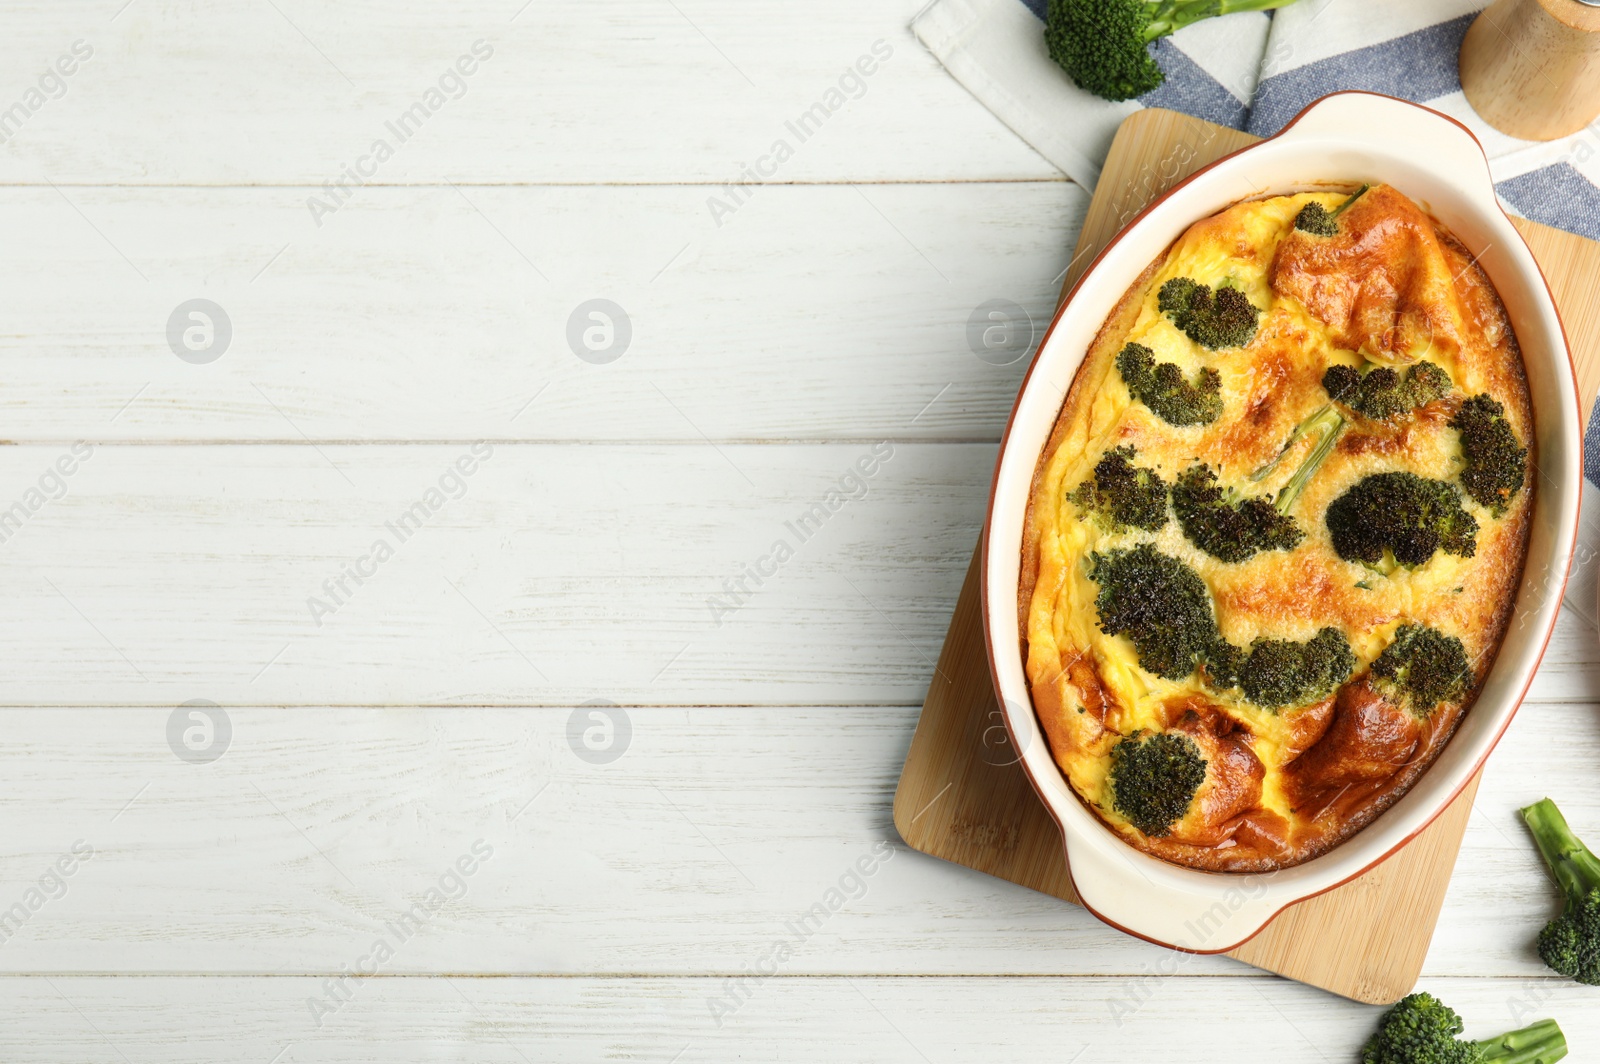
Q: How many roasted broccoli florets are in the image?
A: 12